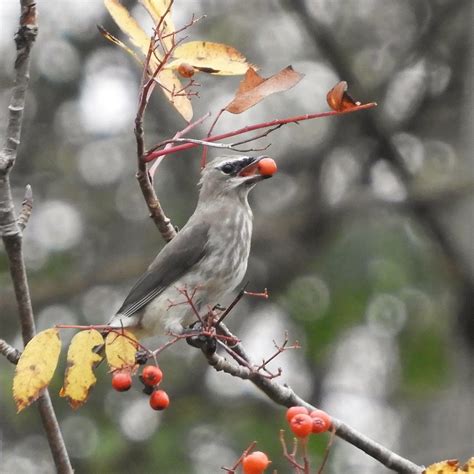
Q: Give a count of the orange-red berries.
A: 9